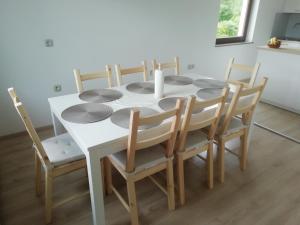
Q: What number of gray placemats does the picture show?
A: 8